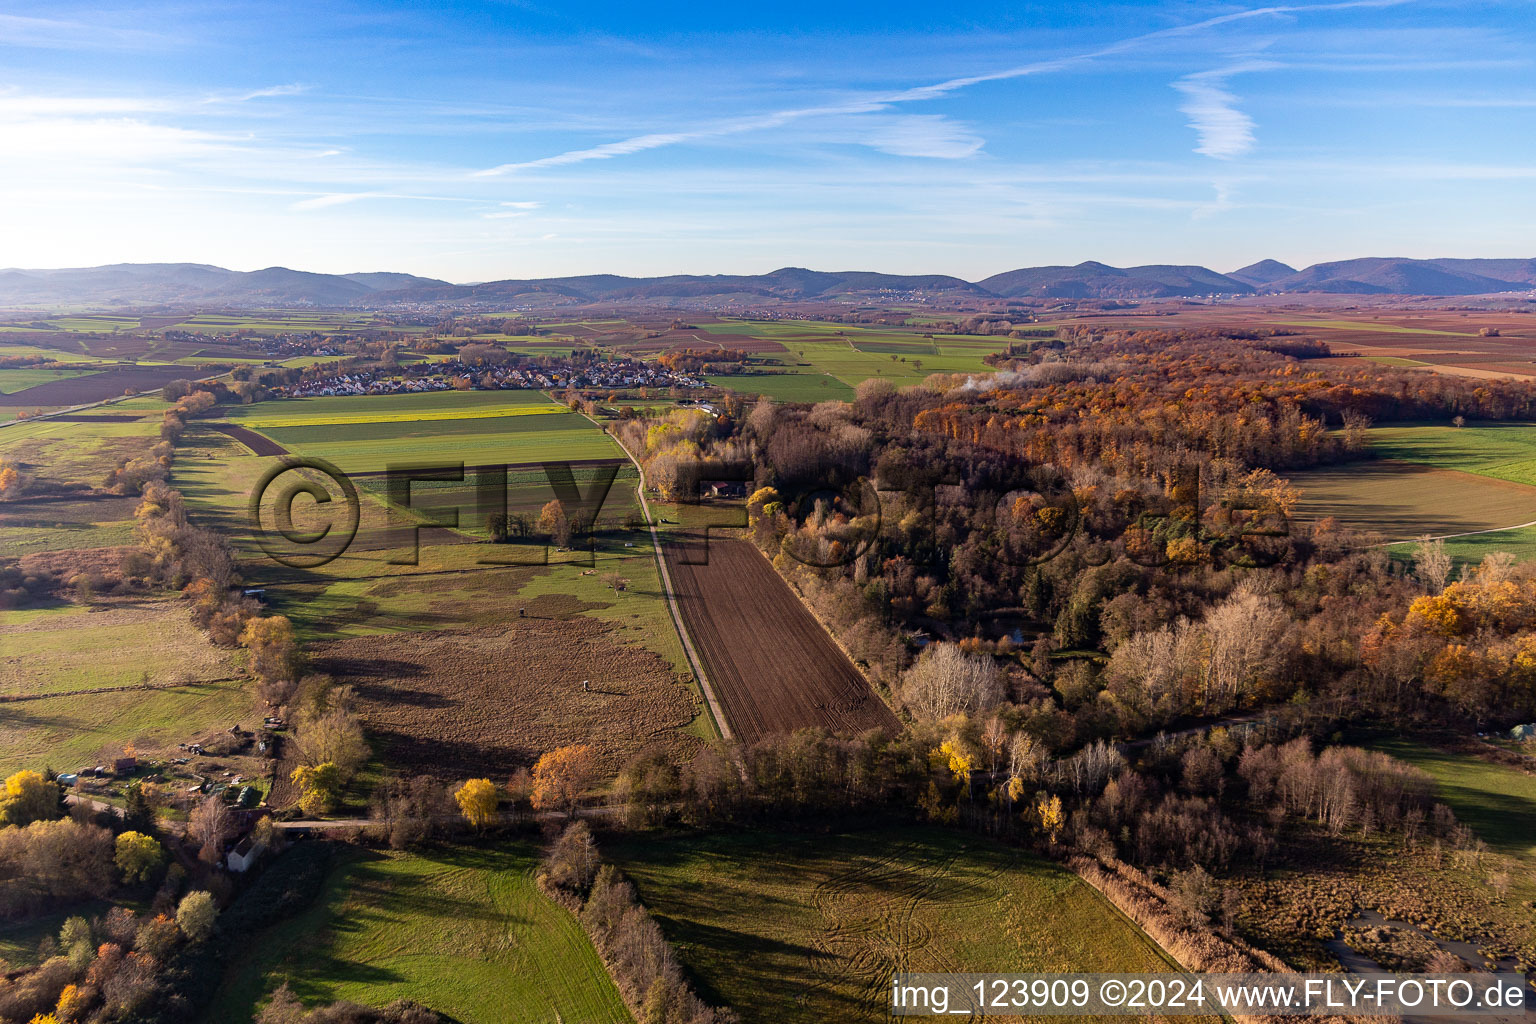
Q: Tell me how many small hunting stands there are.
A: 2